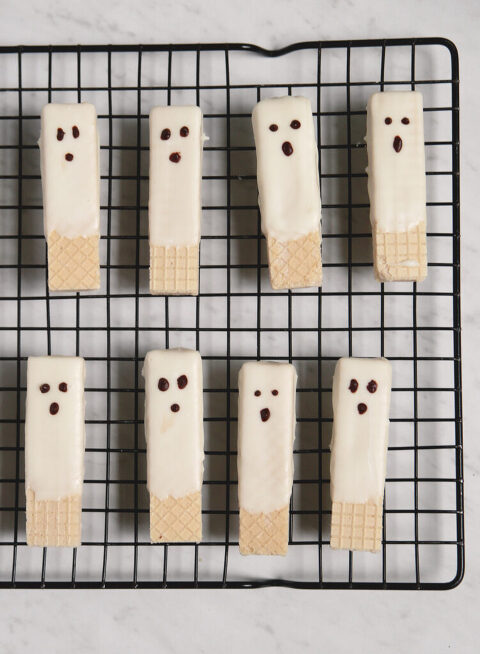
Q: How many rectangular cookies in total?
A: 8